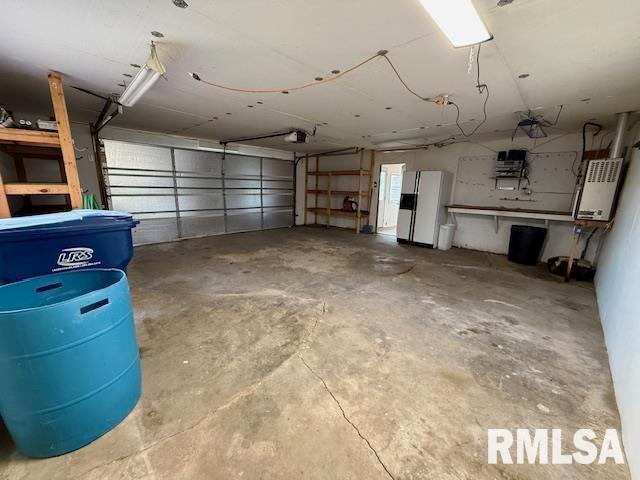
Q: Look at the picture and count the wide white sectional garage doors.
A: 1